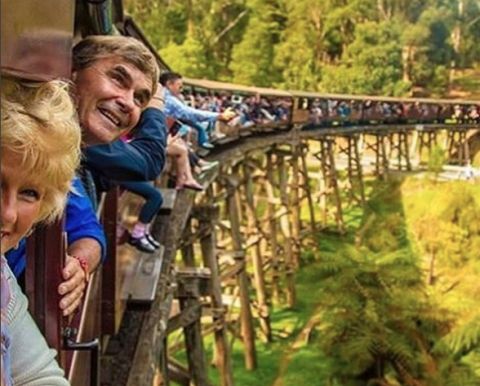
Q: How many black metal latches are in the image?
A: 1